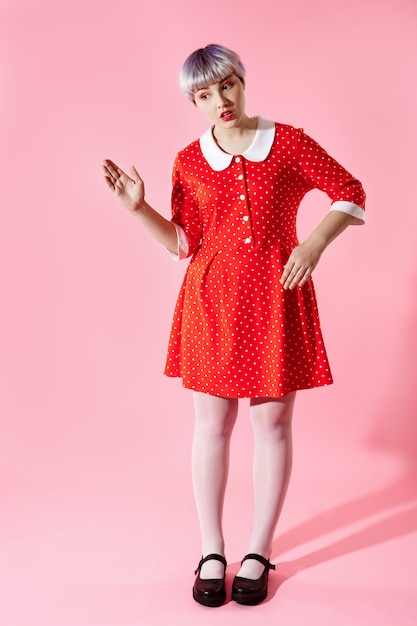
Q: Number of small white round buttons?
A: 5